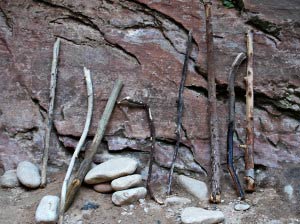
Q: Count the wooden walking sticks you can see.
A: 8